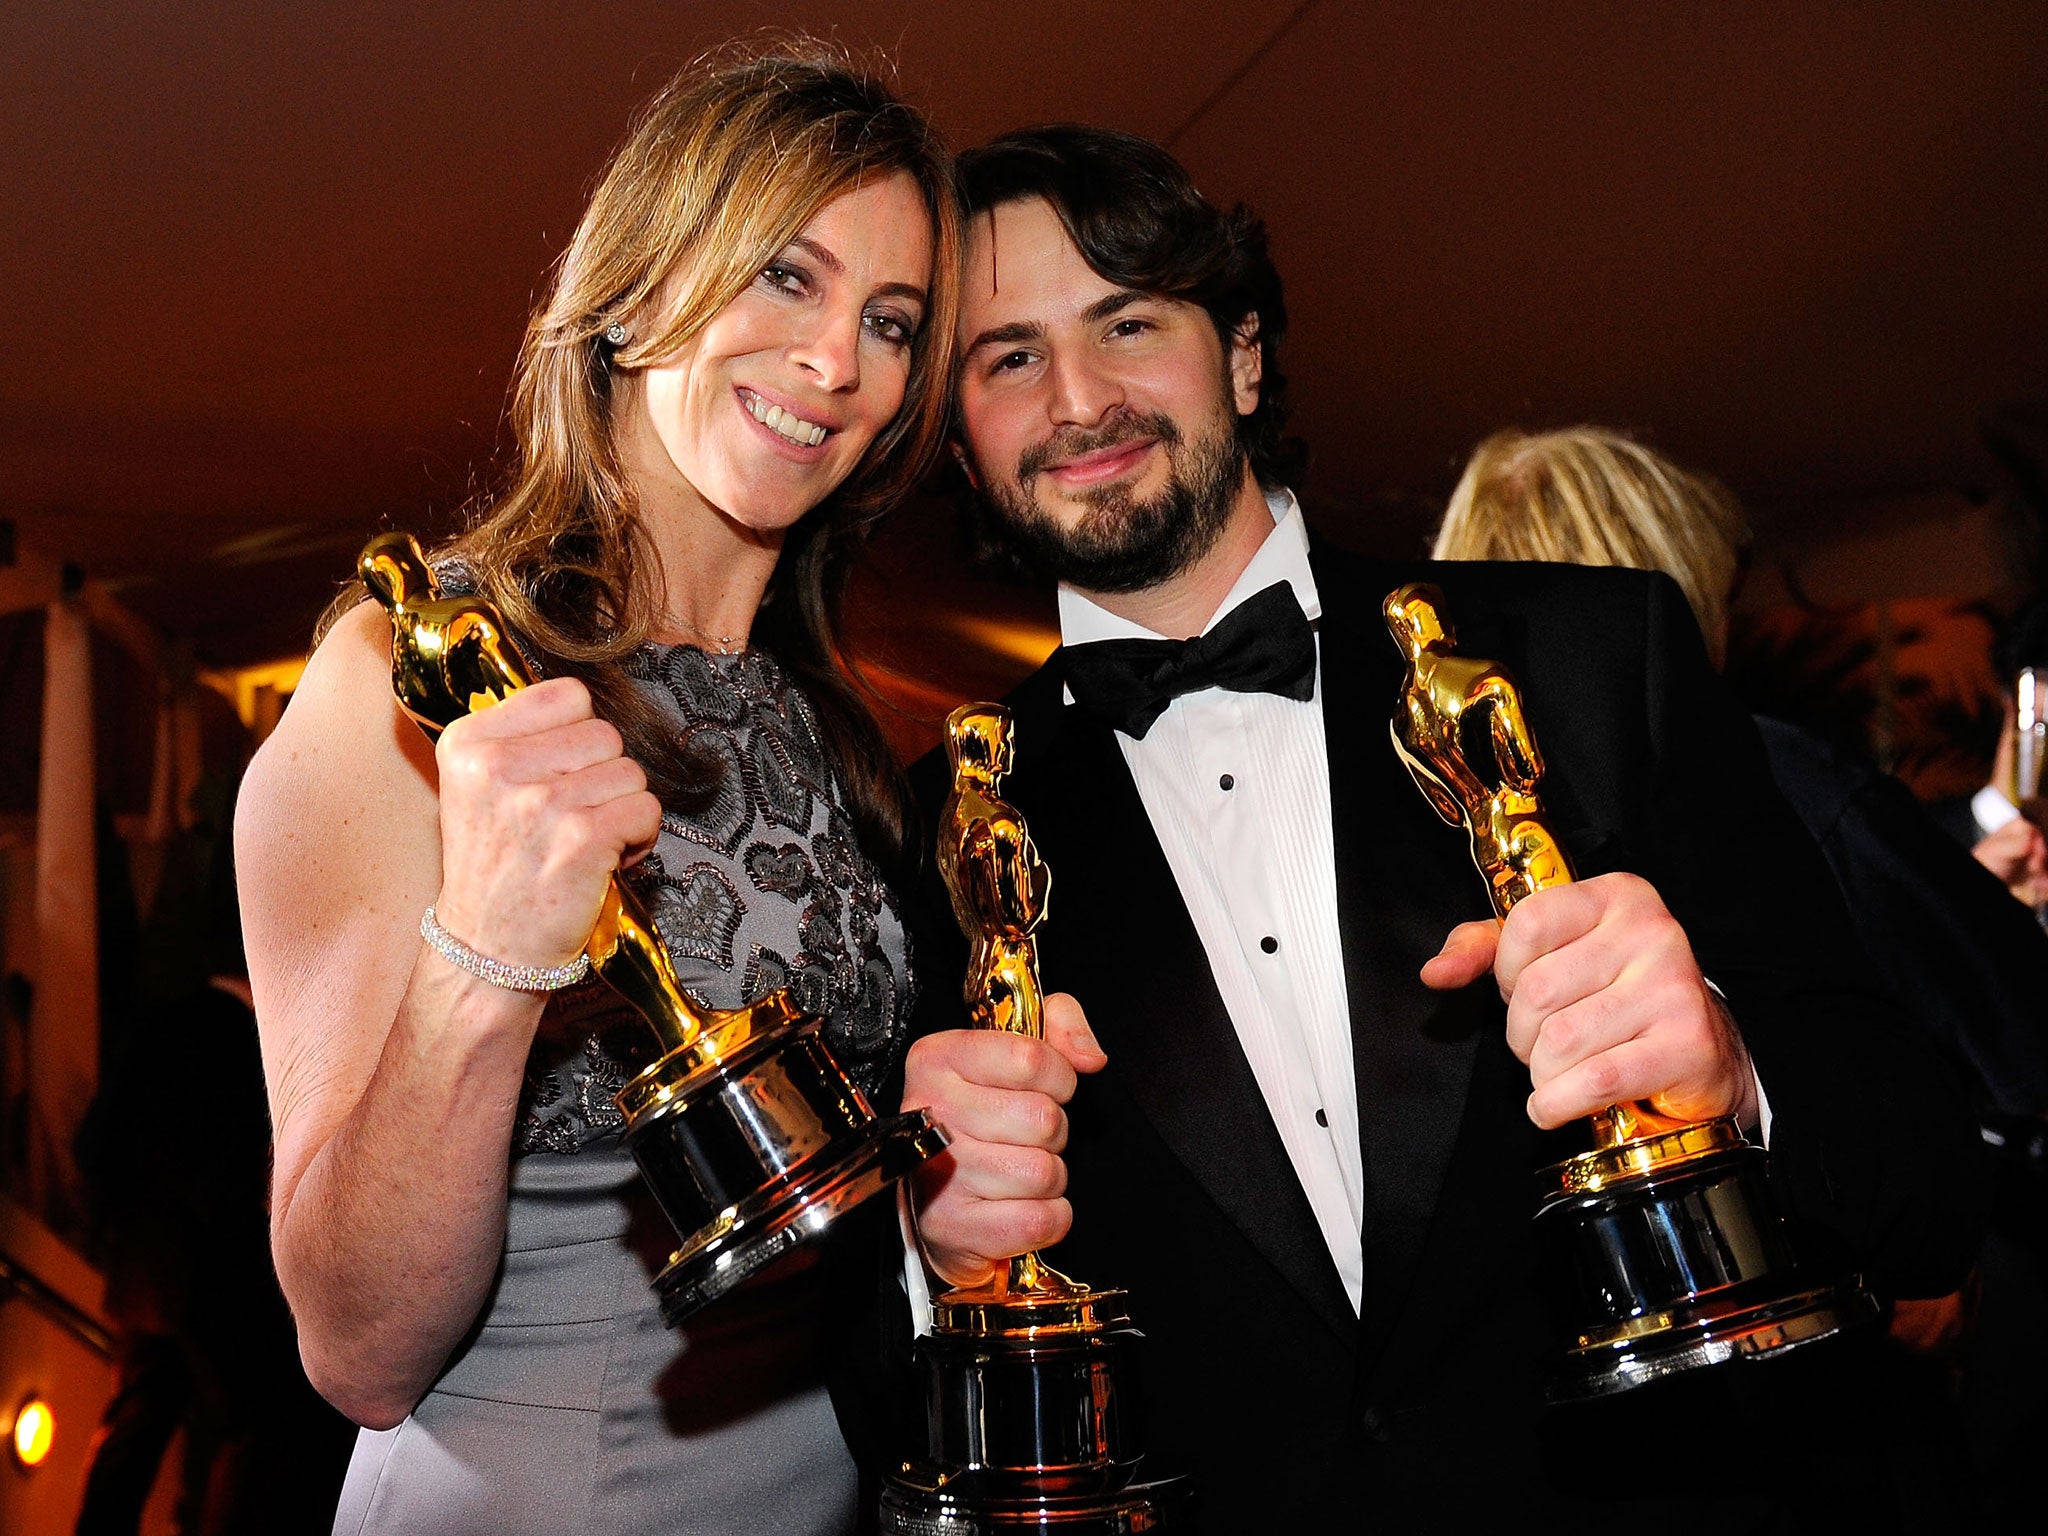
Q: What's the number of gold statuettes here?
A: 3